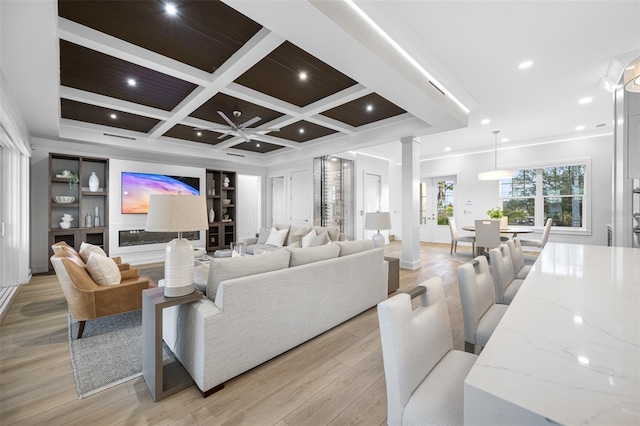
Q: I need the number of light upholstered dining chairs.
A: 8